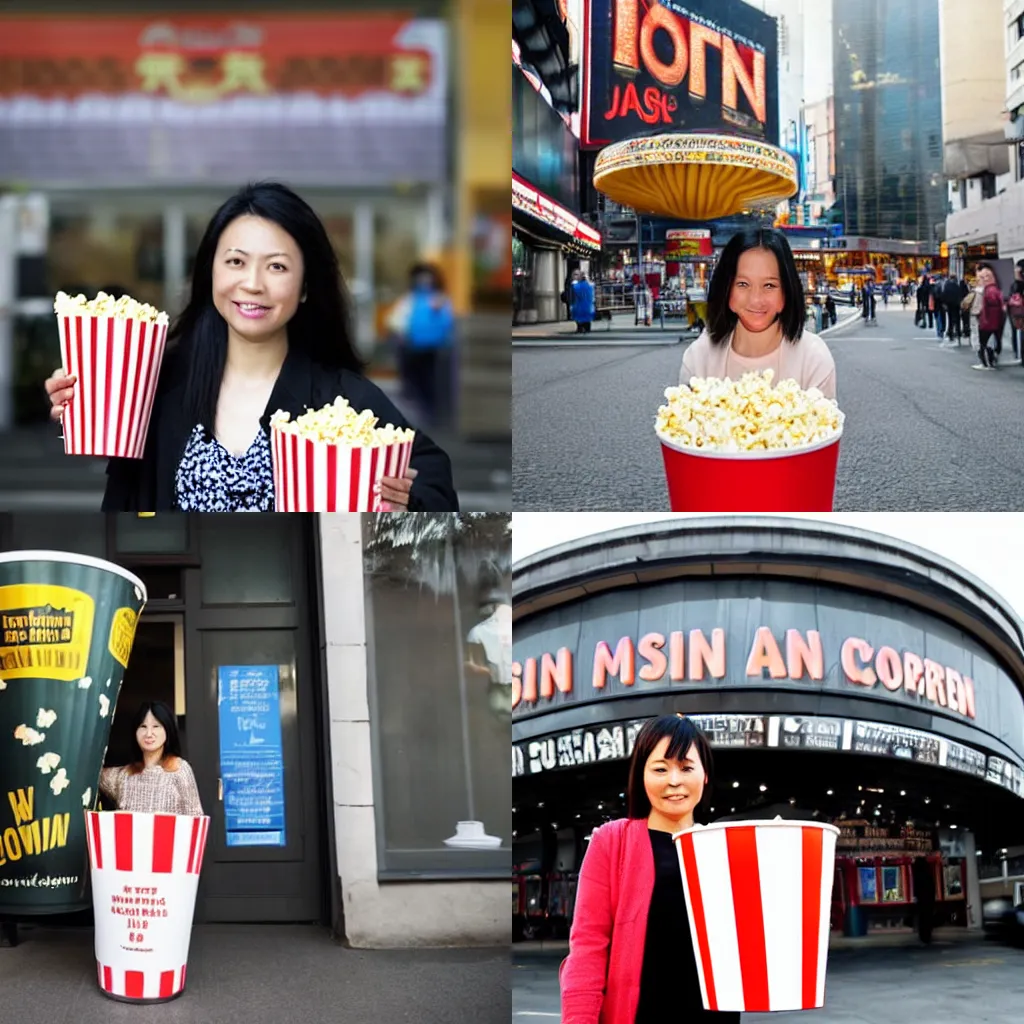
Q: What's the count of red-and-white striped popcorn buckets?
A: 4